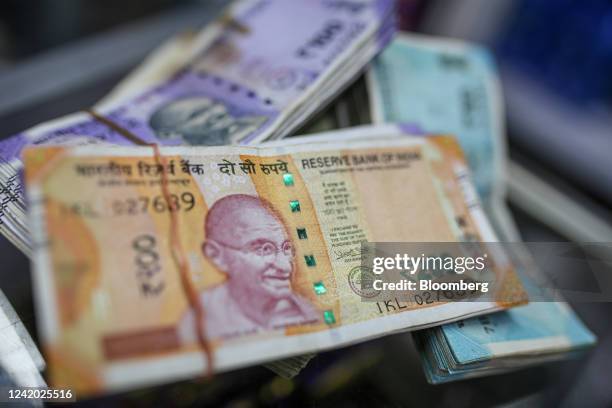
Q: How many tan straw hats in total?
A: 0